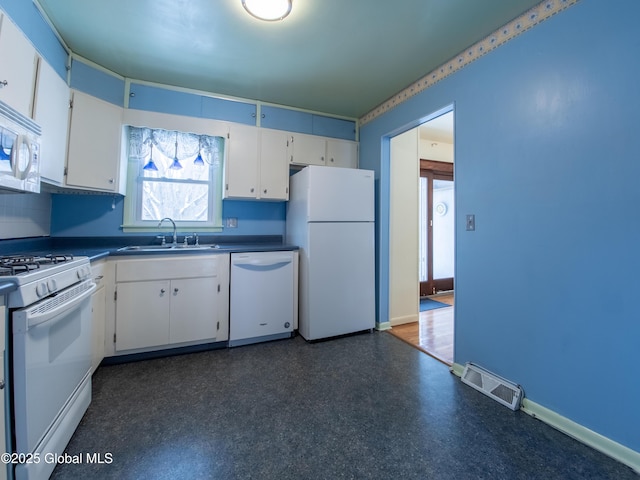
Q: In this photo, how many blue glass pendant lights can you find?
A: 3